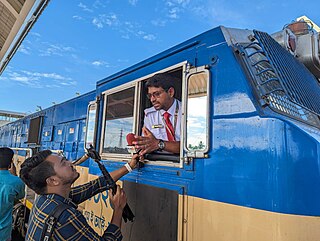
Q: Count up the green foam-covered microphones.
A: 0